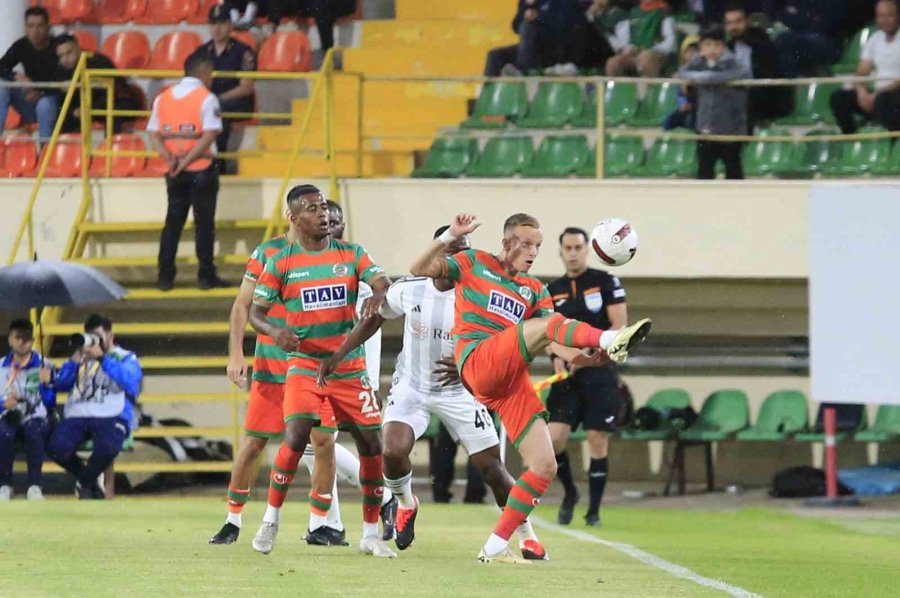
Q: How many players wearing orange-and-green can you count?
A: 3